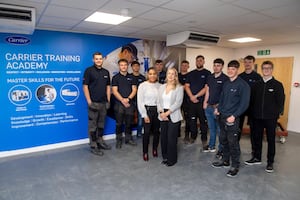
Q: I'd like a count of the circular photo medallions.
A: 3